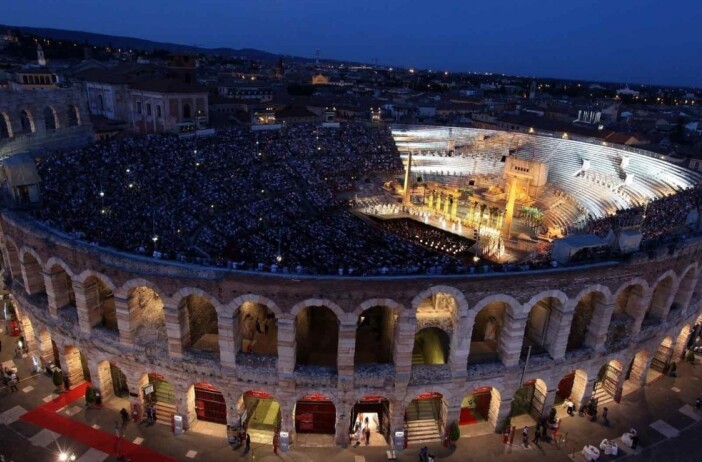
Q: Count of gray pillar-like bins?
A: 3